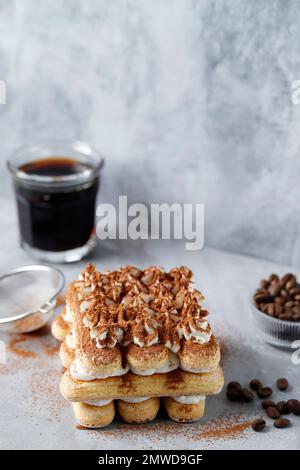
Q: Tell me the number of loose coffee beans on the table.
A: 13